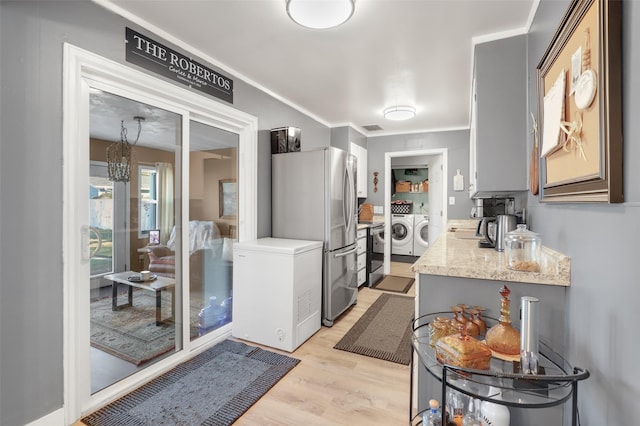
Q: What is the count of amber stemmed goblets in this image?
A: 4